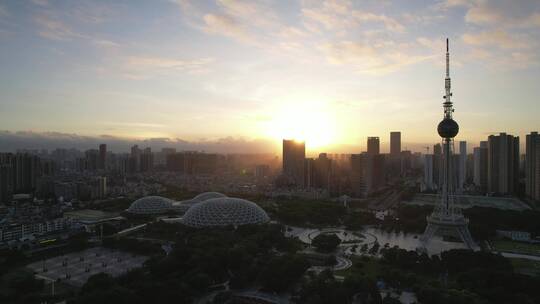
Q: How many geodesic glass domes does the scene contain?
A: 3